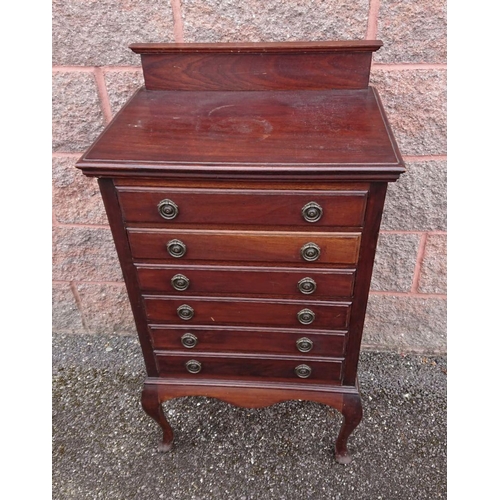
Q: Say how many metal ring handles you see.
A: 12